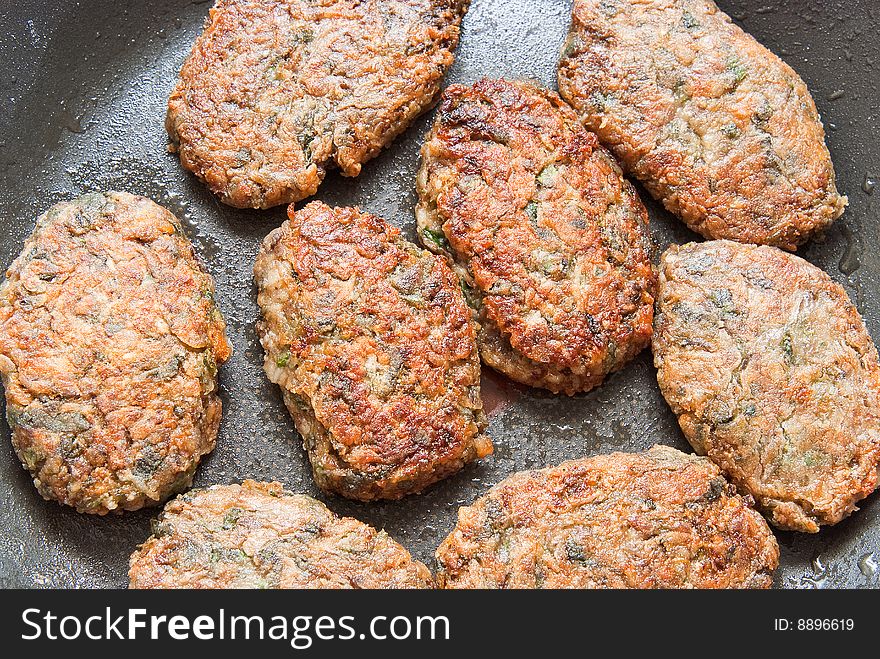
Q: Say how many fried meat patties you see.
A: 8